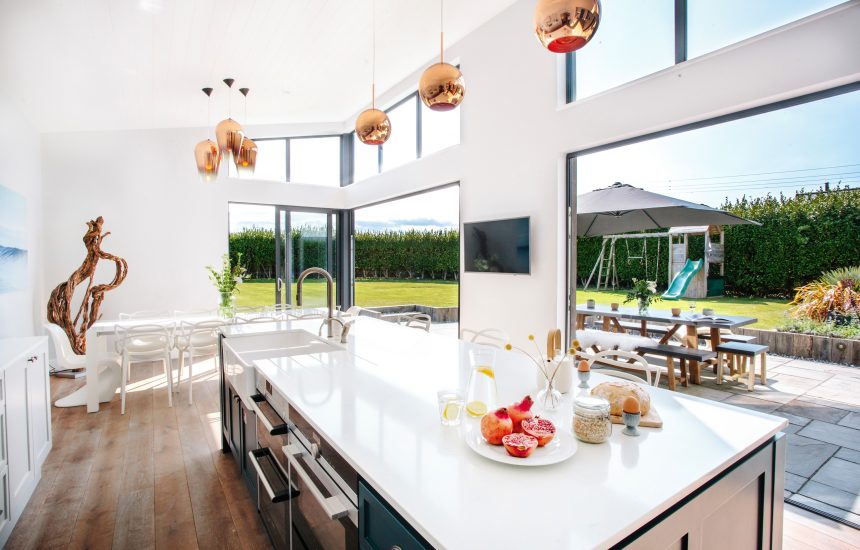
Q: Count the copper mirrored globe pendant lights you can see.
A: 3